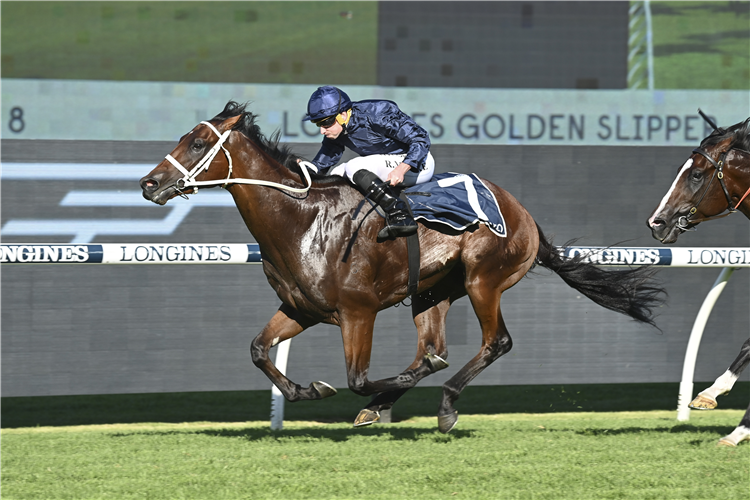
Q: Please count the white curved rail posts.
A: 2